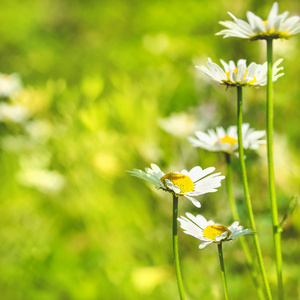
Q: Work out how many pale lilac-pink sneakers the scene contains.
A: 0